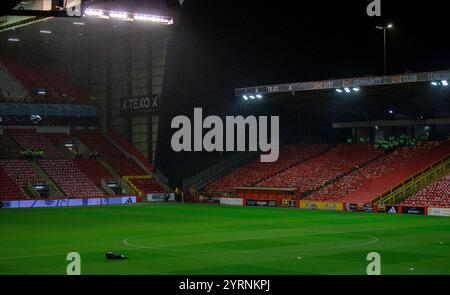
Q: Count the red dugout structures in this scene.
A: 1